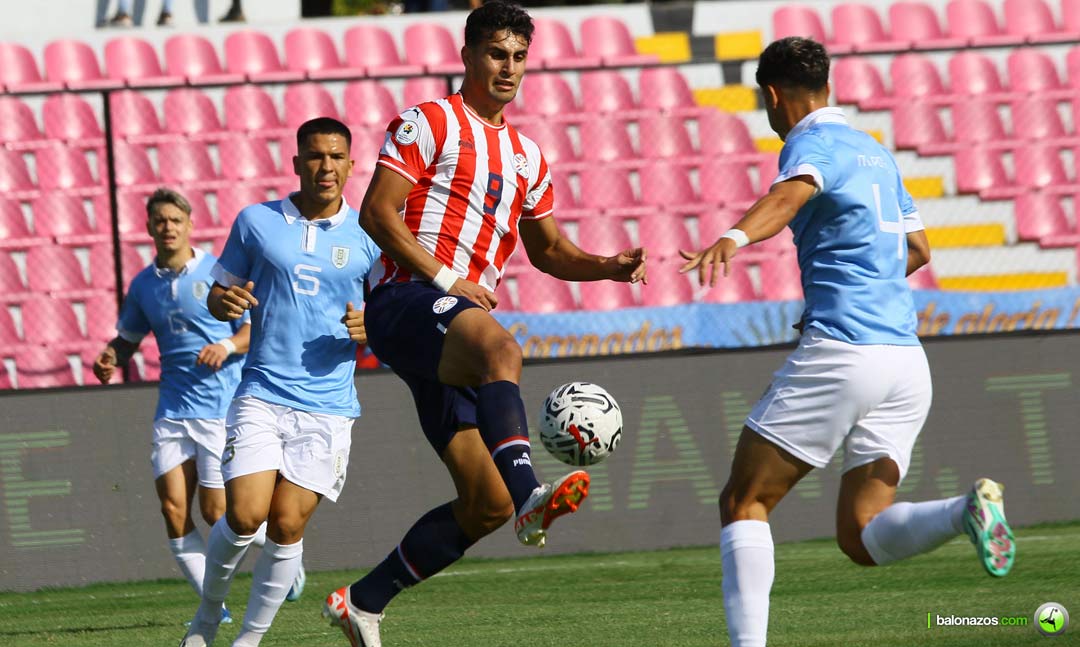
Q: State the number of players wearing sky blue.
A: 3